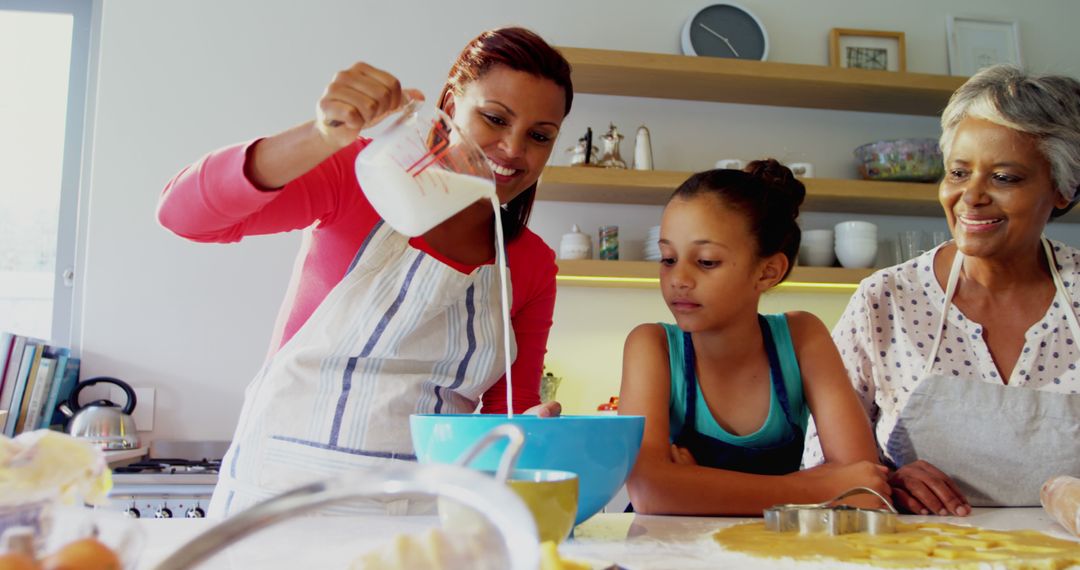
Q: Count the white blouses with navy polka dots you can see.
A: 1